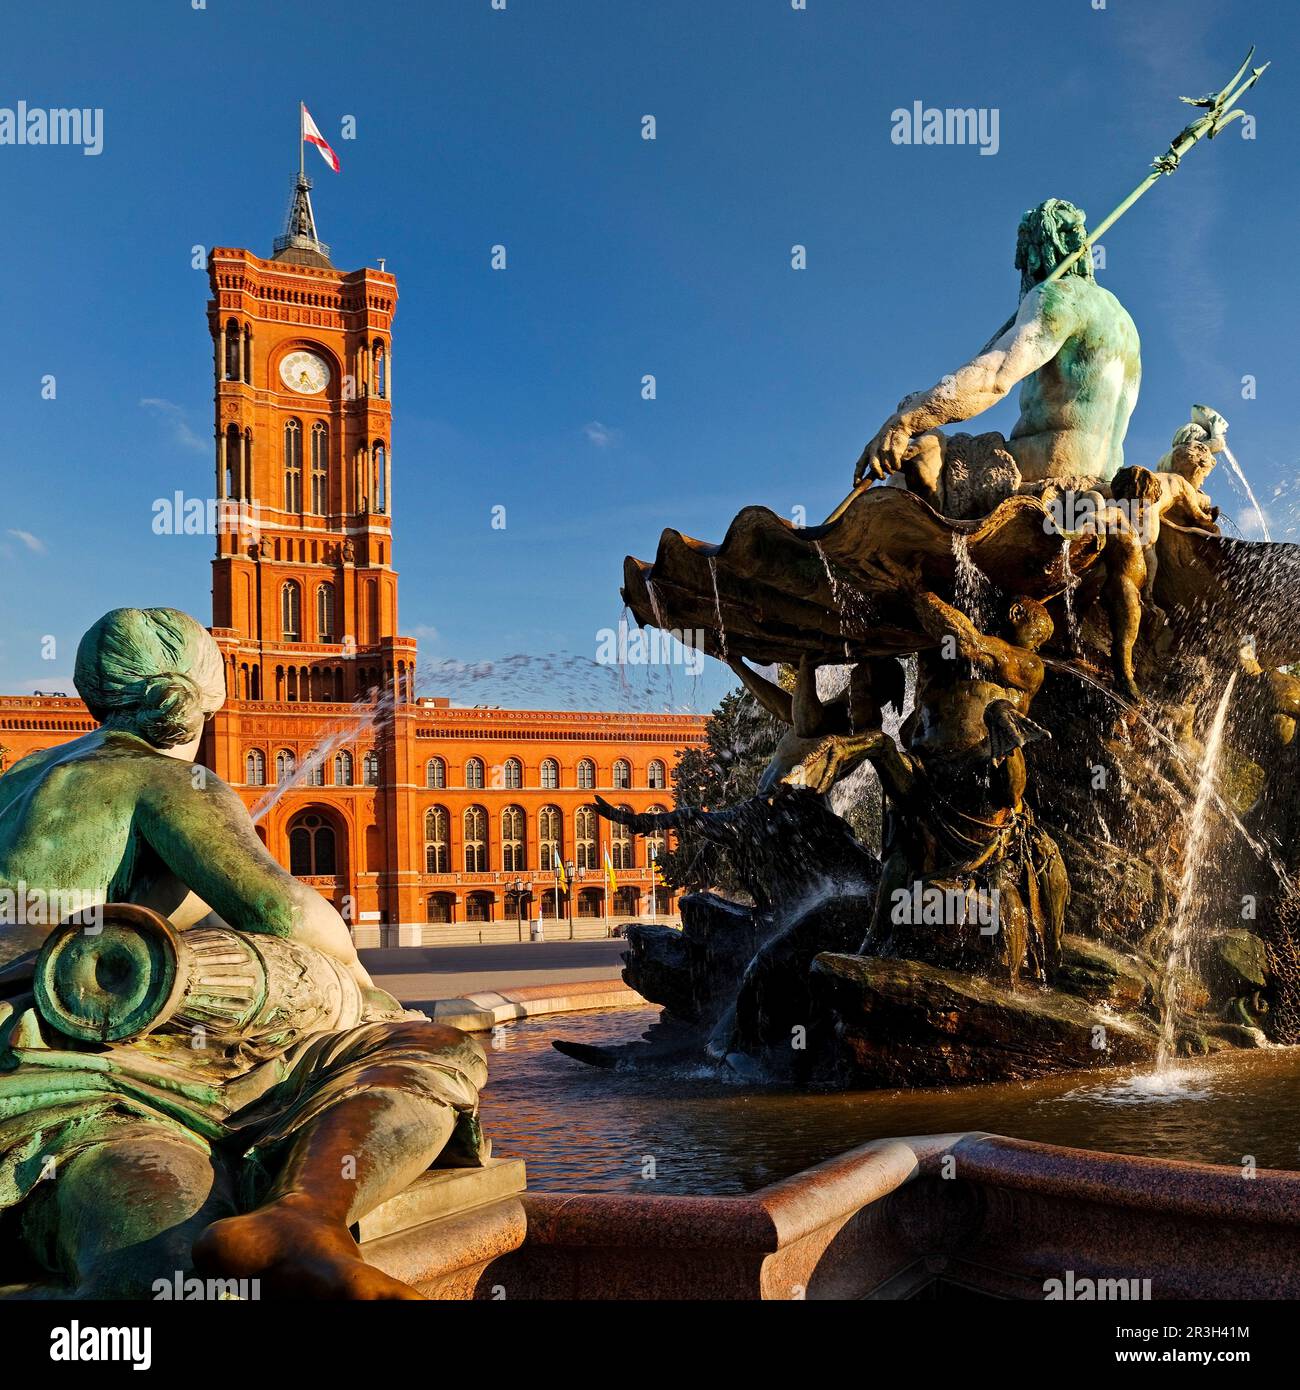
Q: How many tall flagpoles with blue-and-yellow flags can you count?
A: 3